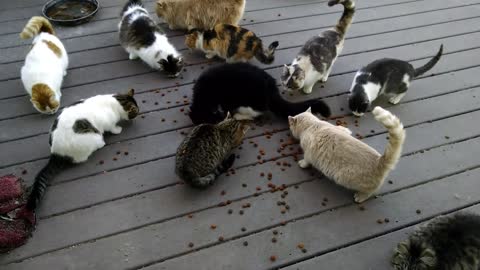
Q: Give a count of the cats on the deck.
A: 11